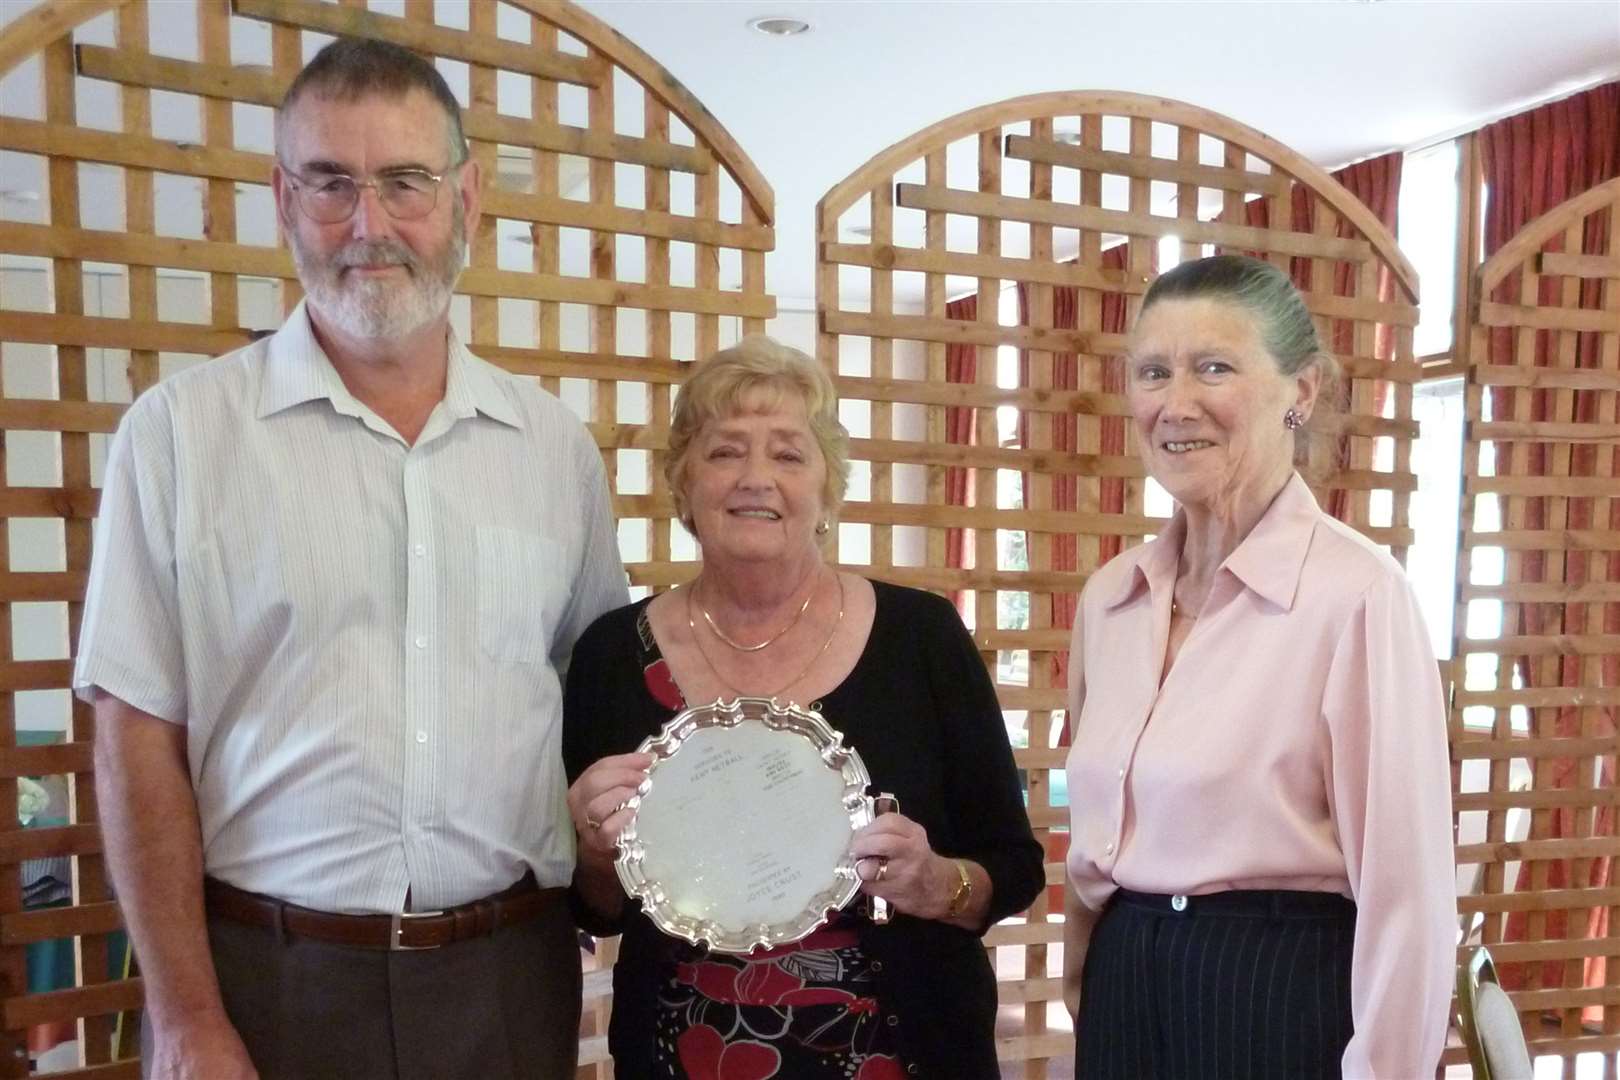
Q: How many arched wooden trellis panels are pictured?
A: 3